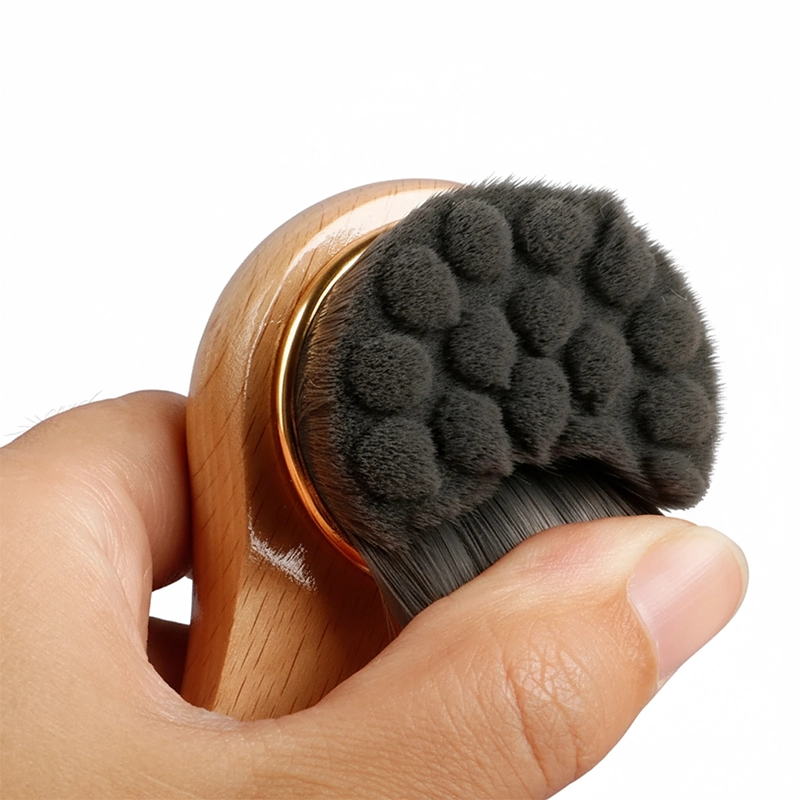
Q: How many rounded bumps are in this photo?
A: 14